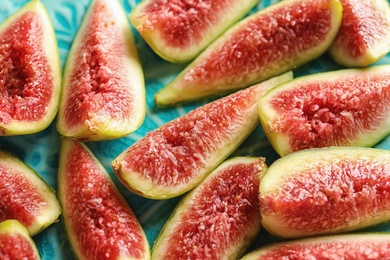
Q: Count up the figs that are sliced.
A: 13